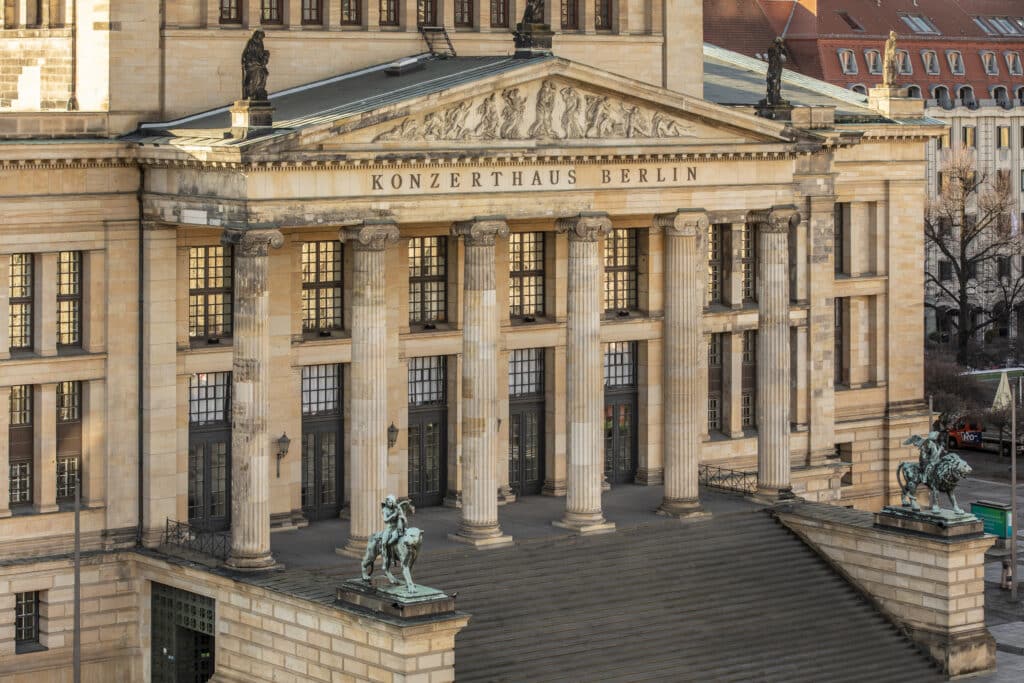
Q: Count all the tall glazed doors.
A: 5